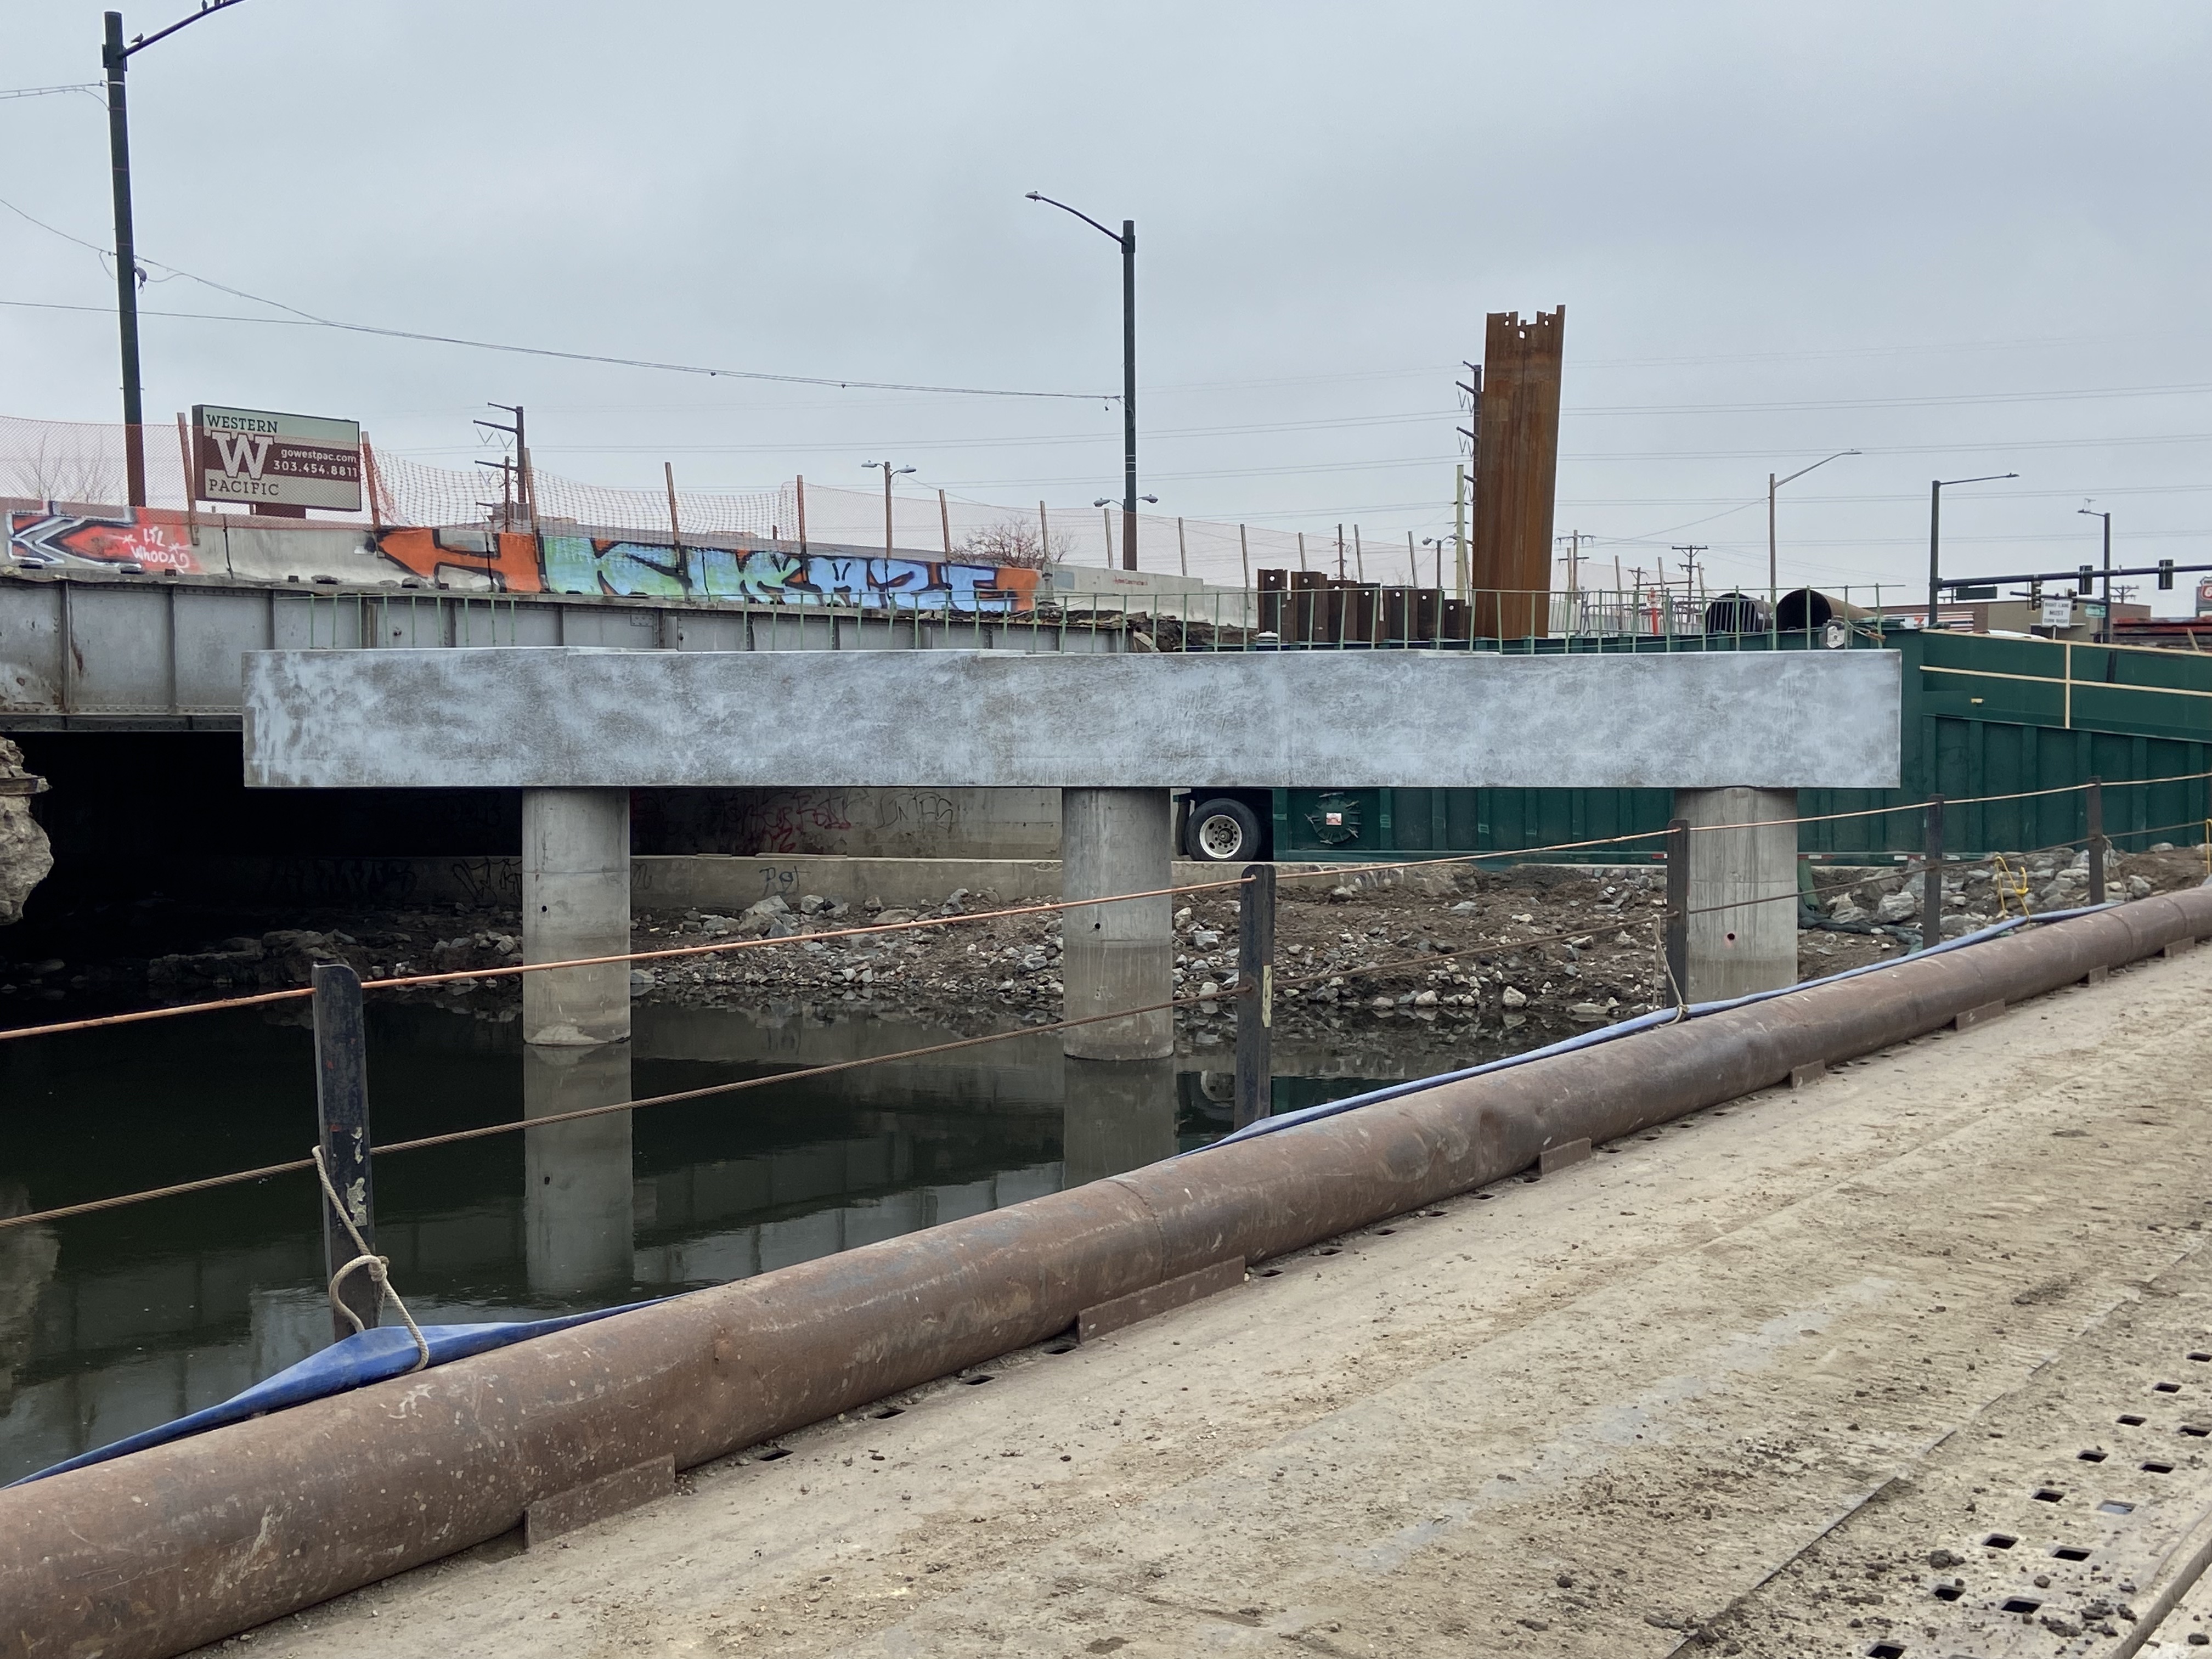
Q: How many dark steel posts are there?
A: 5